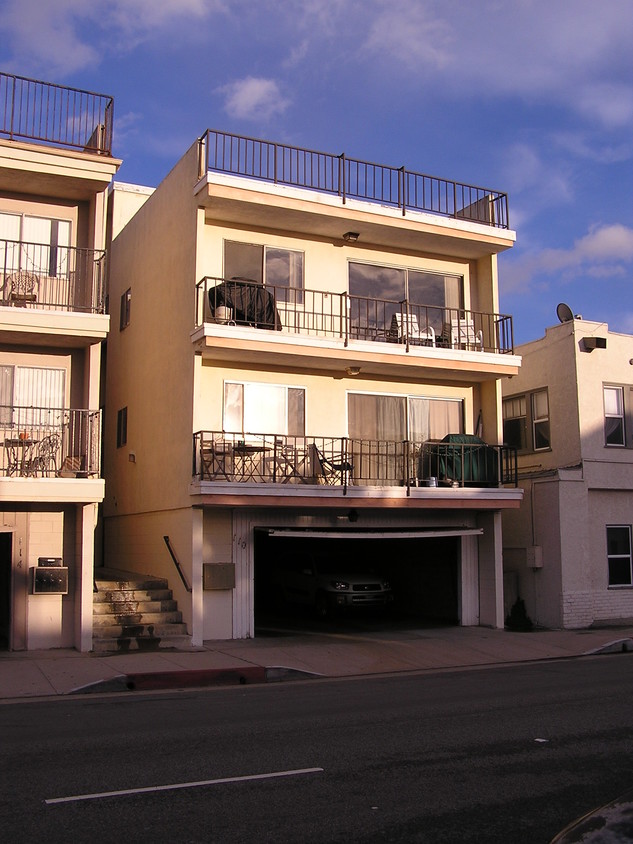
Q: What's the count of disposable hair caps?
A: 0